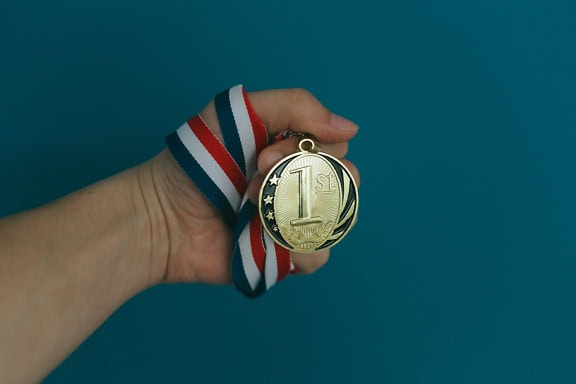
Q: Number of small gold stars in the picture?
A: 4